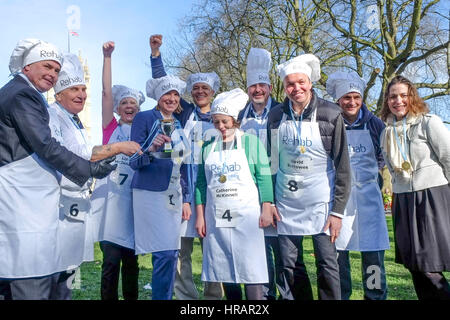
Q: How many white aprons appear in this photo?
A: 9